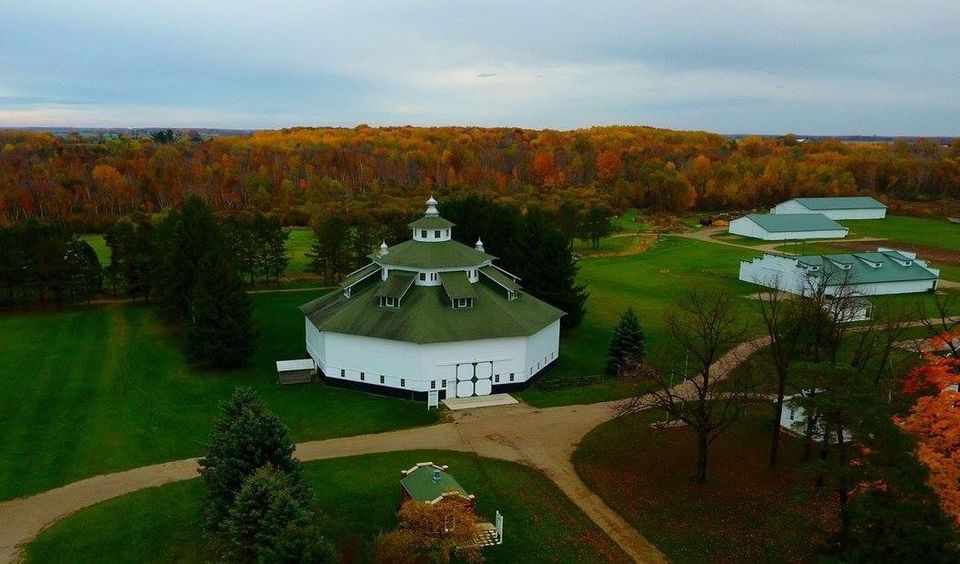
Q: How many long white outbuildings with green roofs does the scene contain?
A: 3